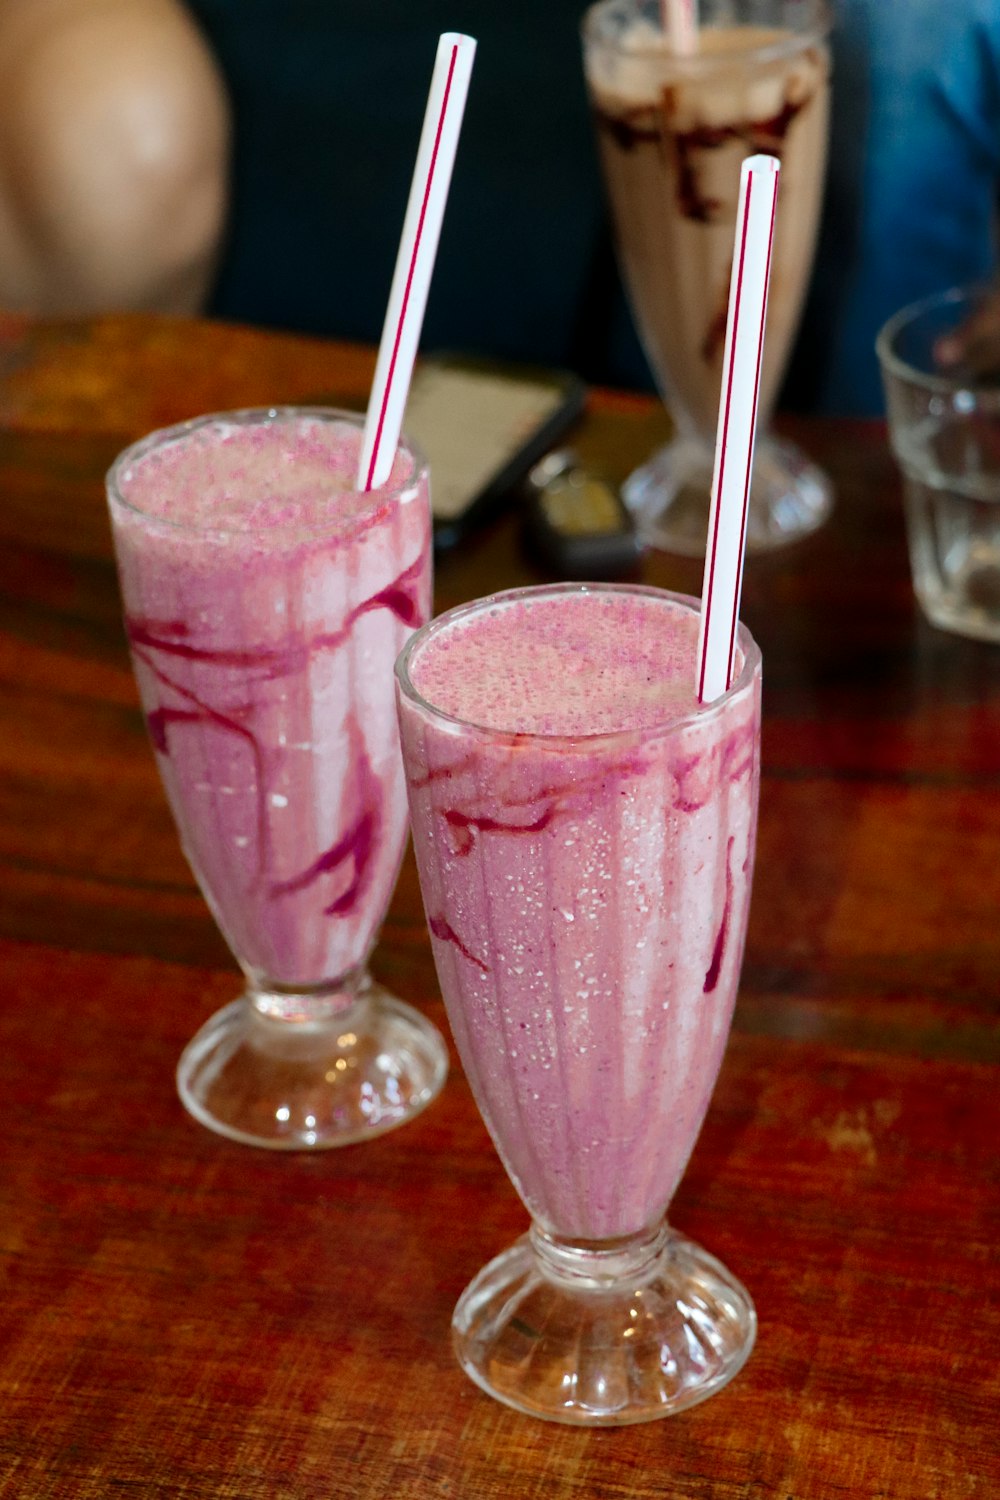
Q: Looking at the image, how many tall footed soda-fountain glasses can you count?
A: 3